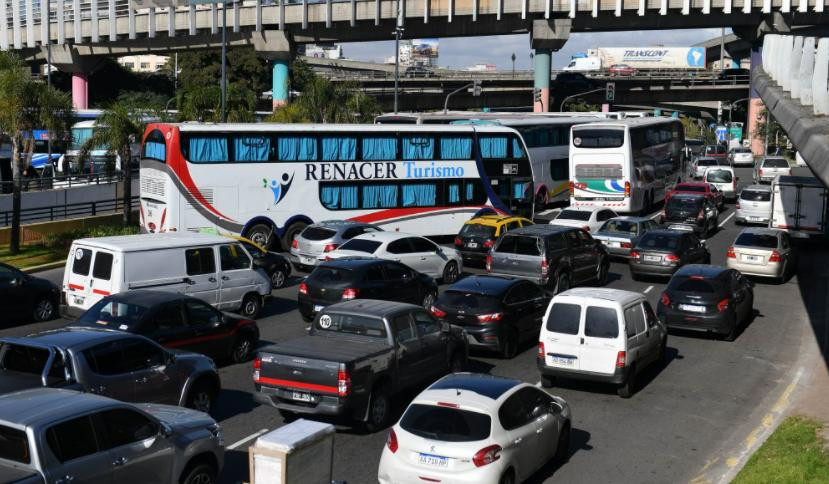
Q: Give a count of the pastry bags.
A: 0